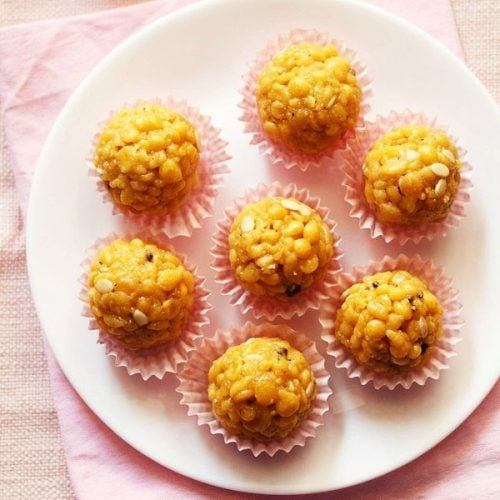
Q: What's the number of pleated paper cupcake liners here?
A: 7